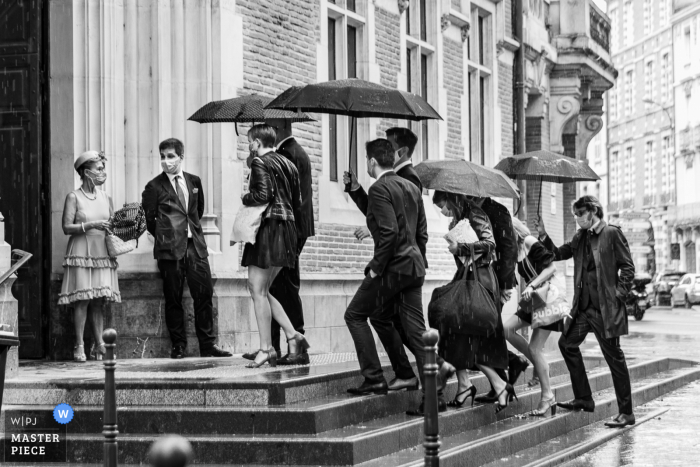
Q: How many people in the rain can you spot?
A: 10